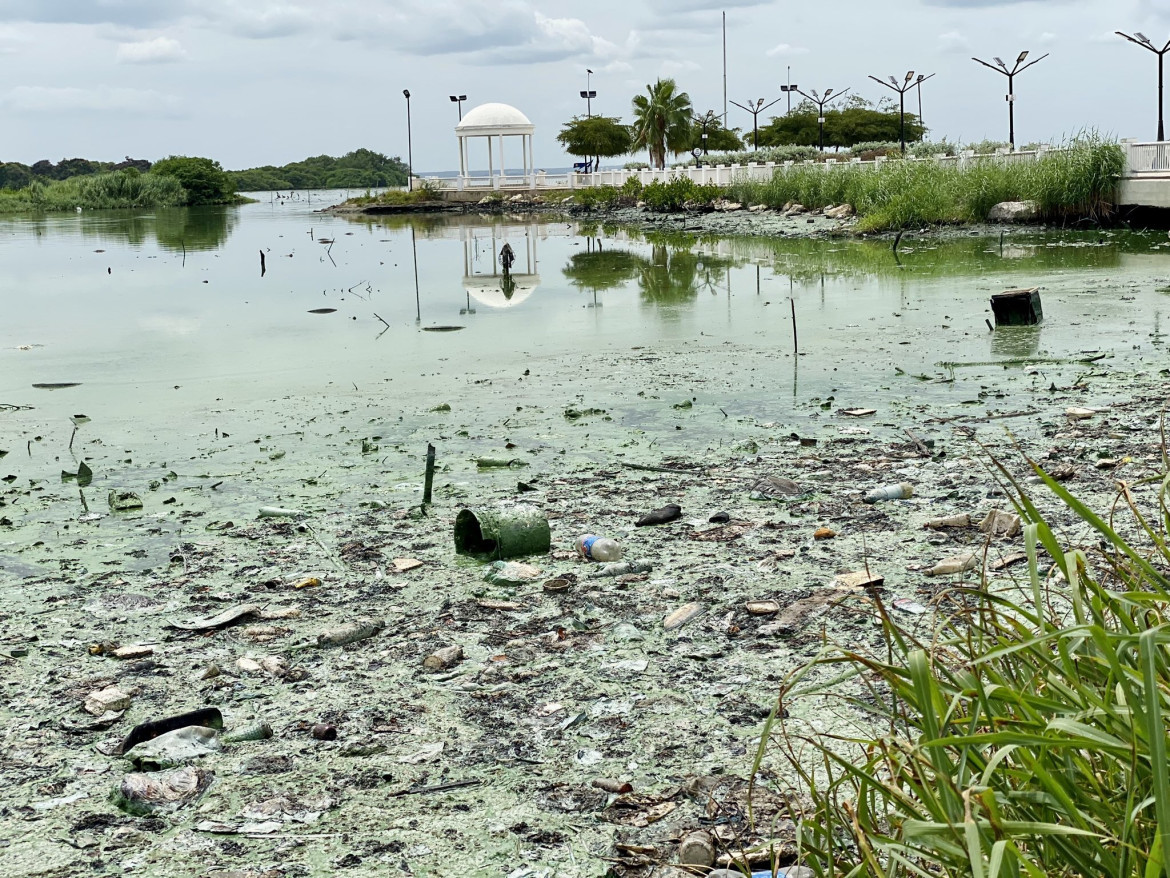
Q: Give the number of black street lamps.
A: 11